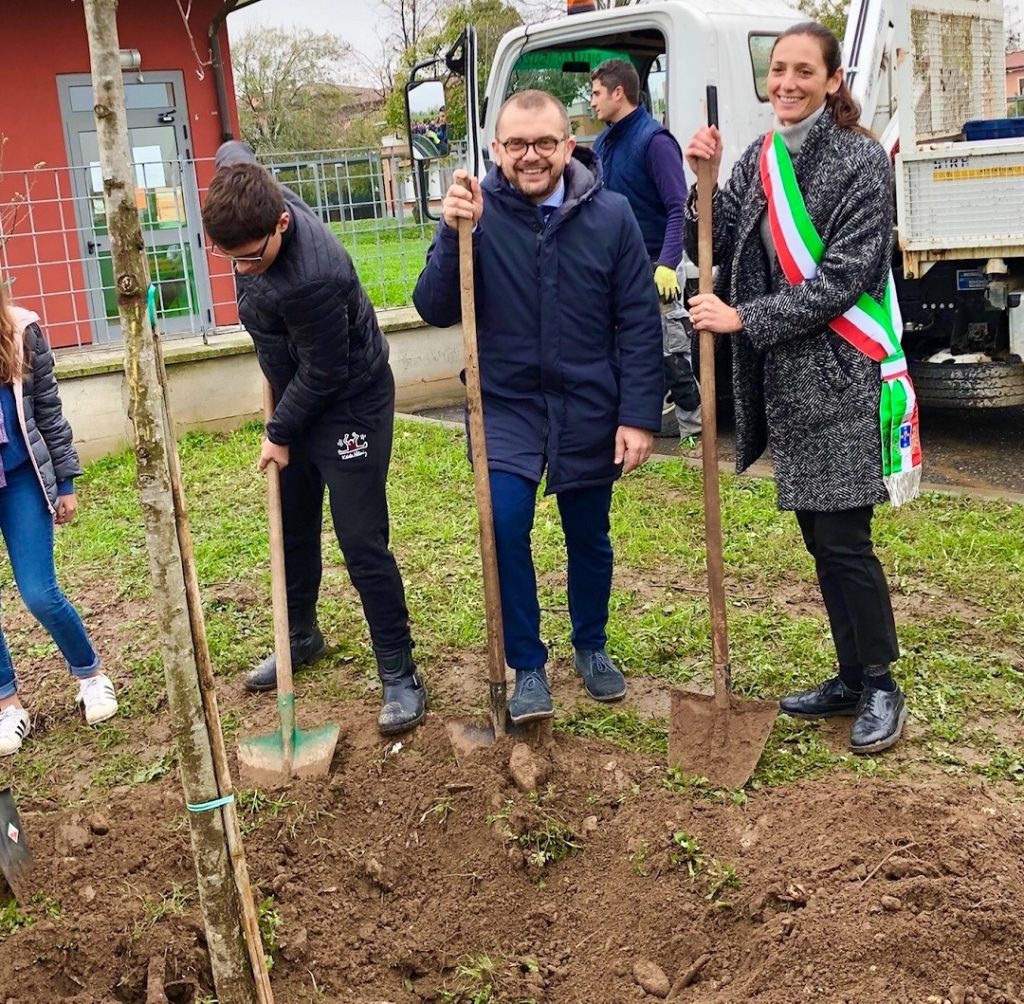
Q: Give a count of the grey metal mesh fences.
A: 1